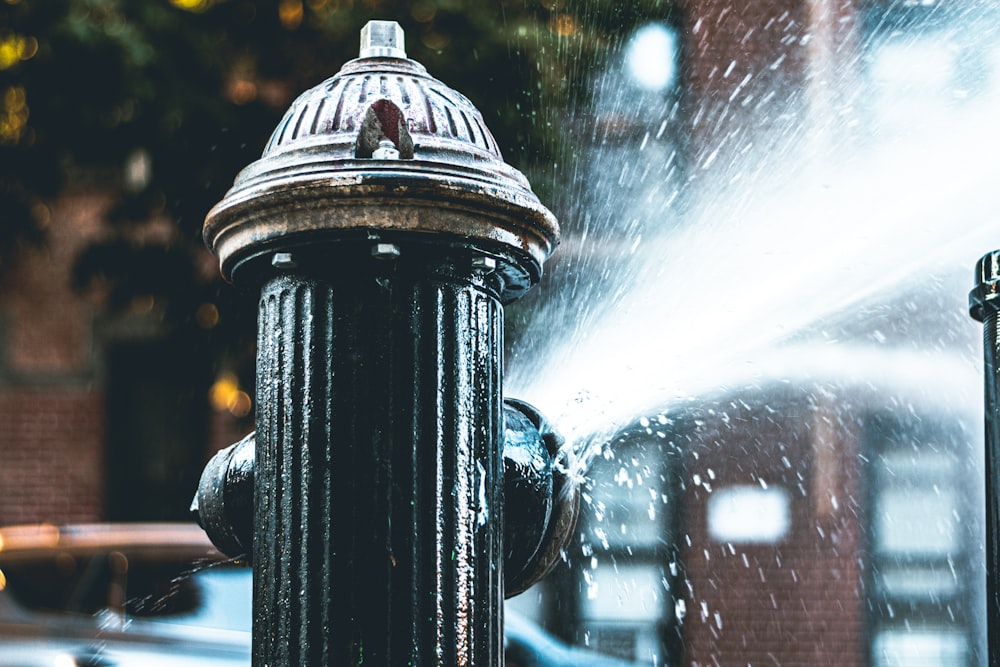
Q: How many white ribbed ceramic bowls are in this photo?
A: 0